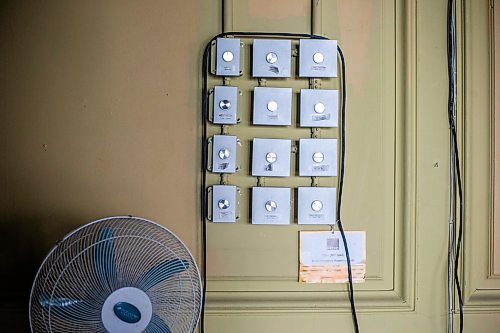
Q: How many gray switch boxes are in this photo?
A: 12